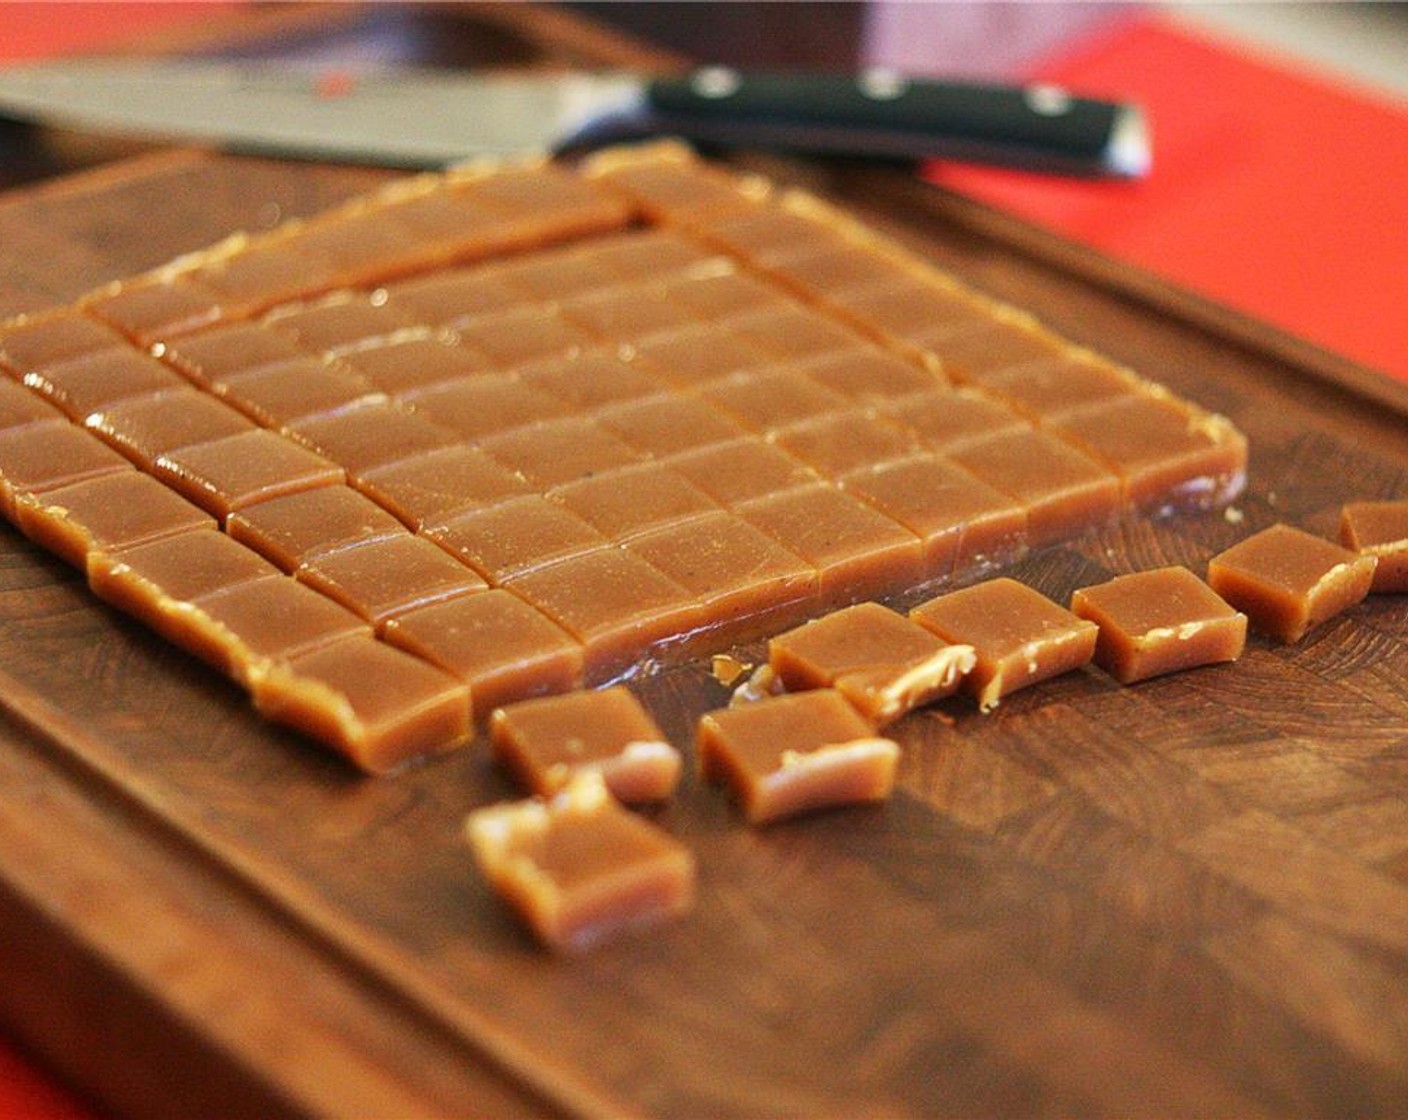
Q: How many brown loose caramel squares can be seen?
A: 8